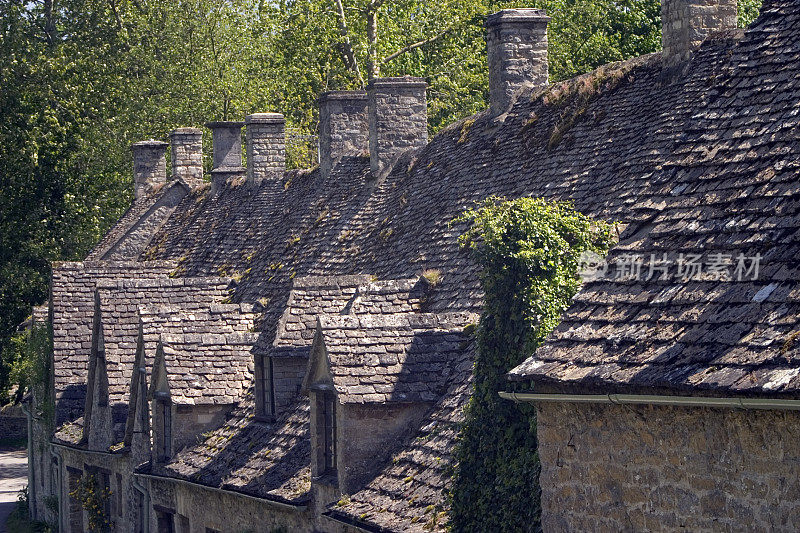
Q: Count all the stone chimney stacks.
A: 8